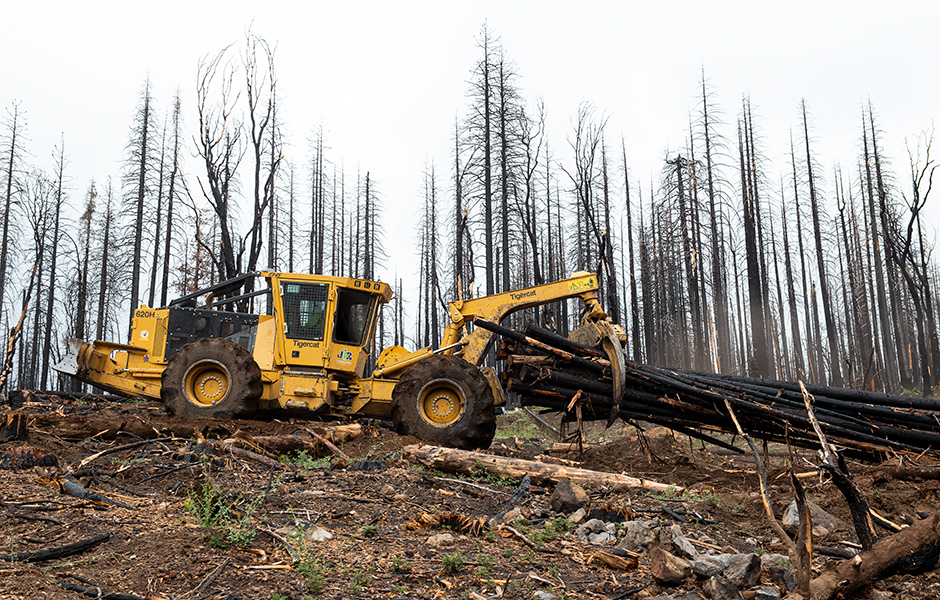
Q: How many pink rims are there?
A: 0